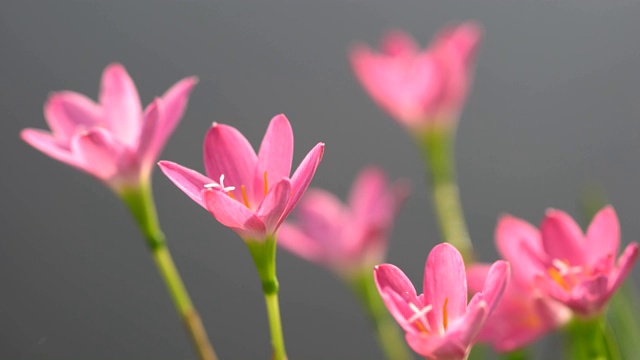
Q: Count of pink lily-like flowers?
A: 7